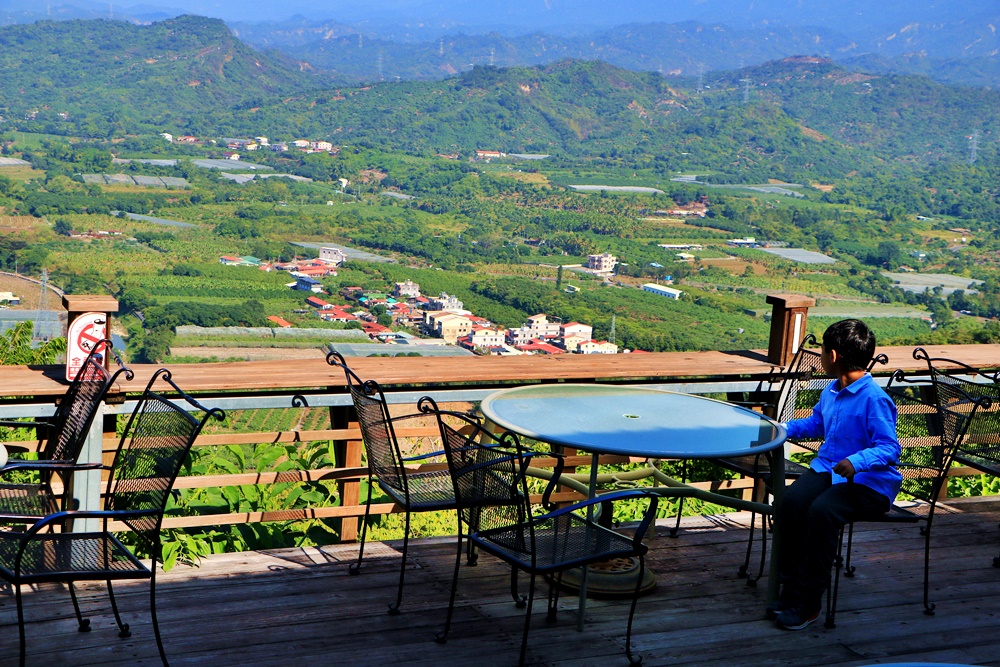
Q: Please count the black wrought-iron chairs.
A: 7